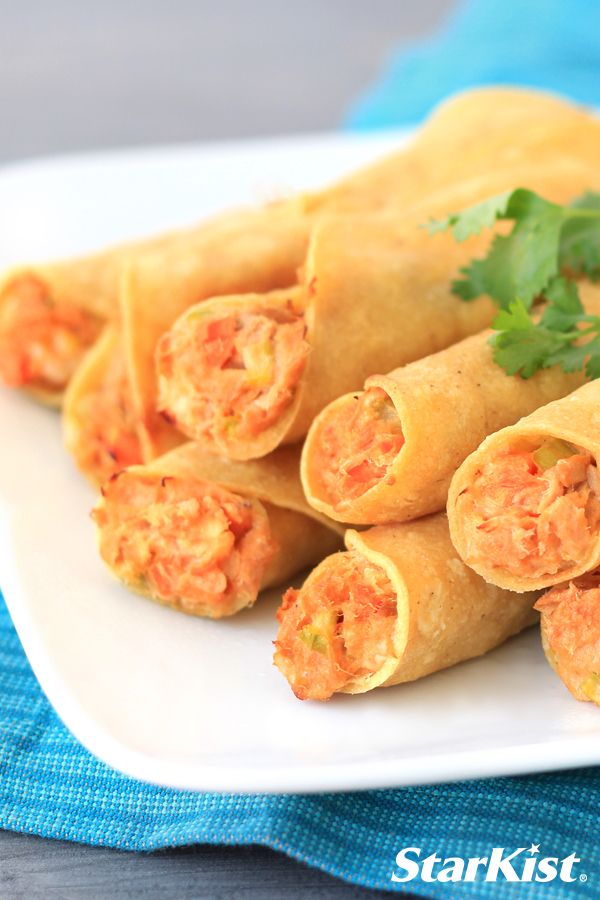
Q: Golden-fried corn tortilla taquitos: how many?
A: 8